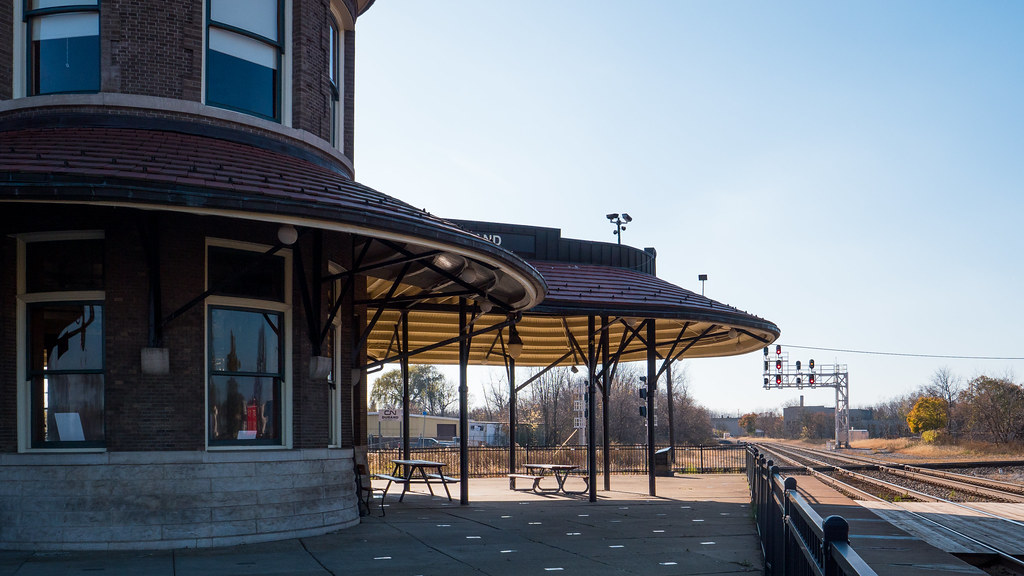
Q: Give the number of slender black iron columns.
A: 6